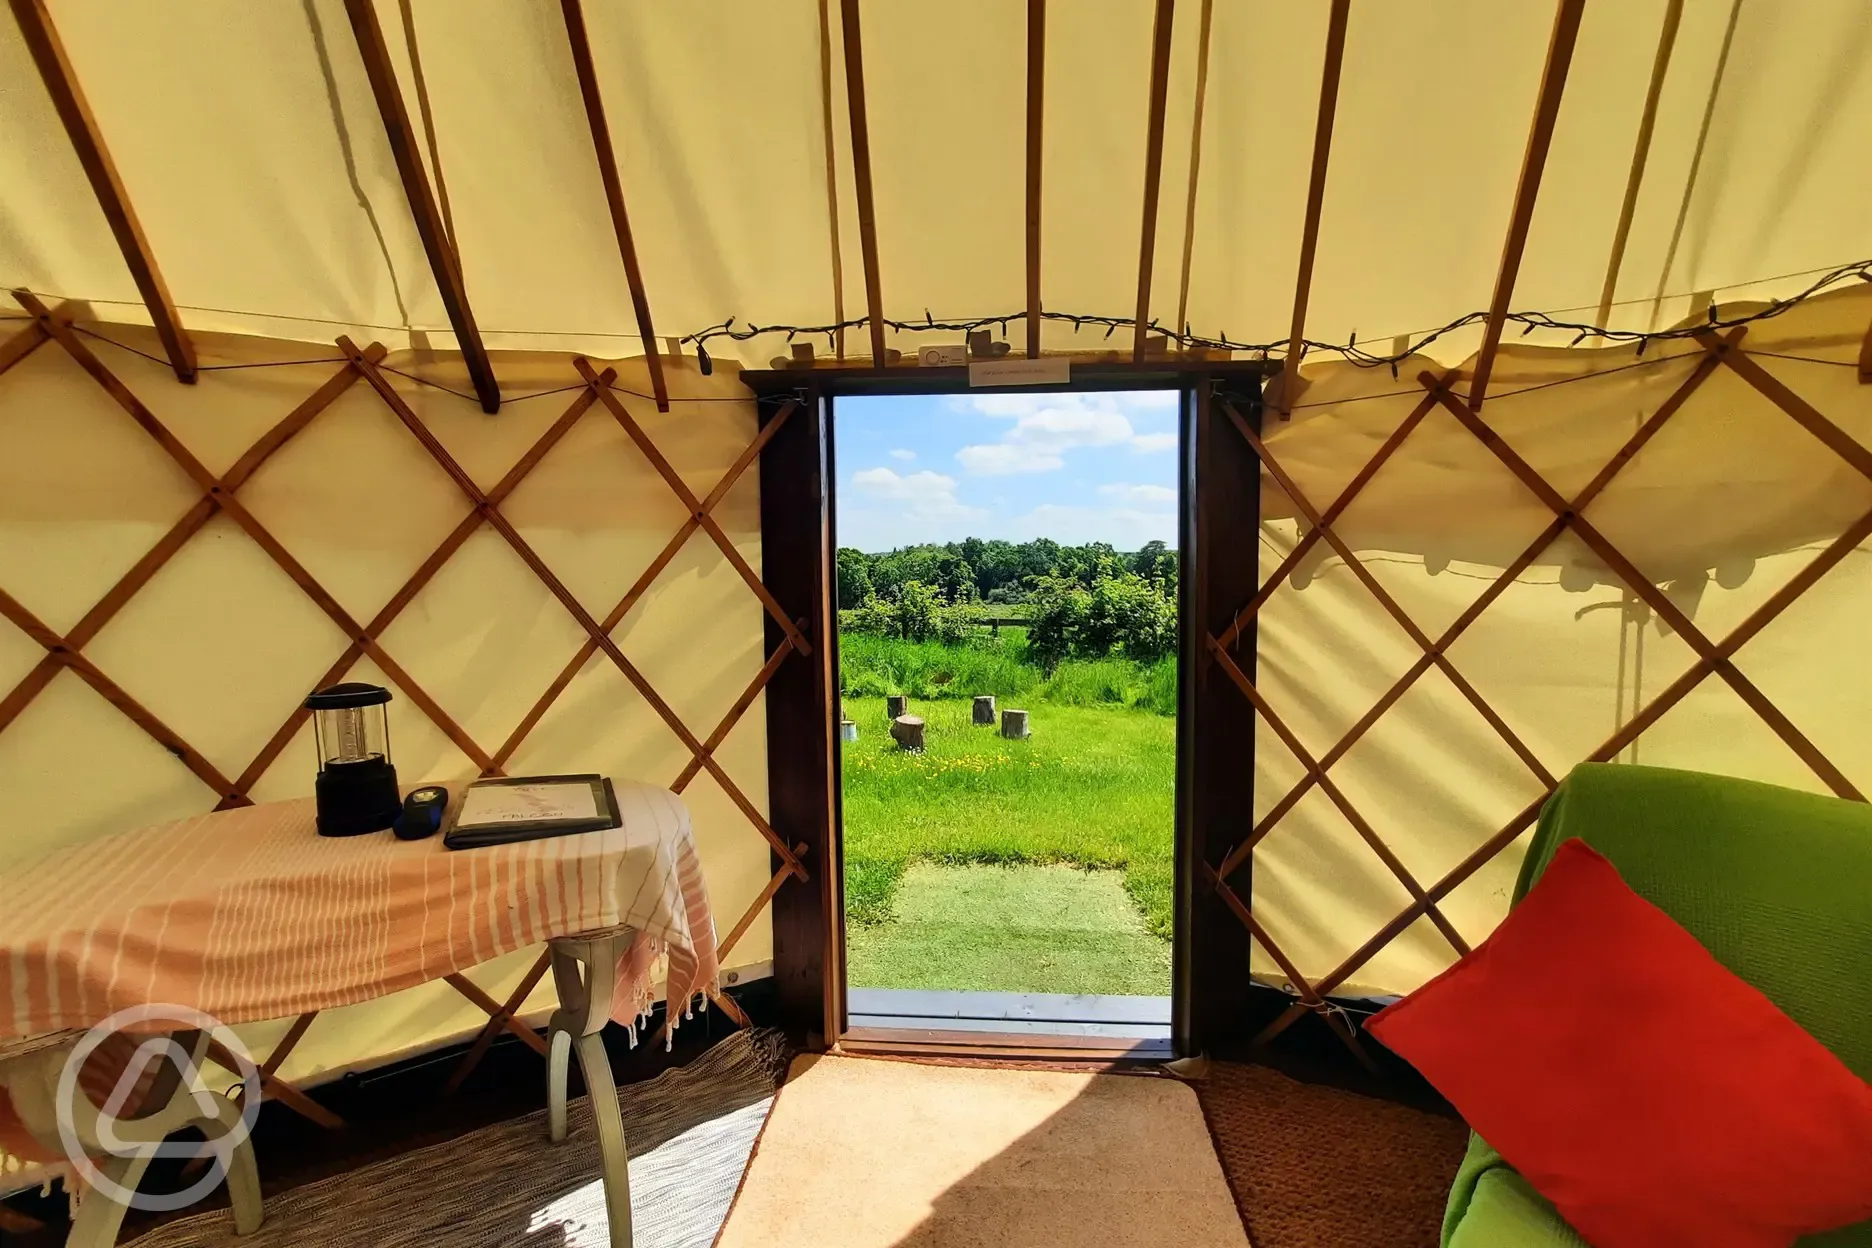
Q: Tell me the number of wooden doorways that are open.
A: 1